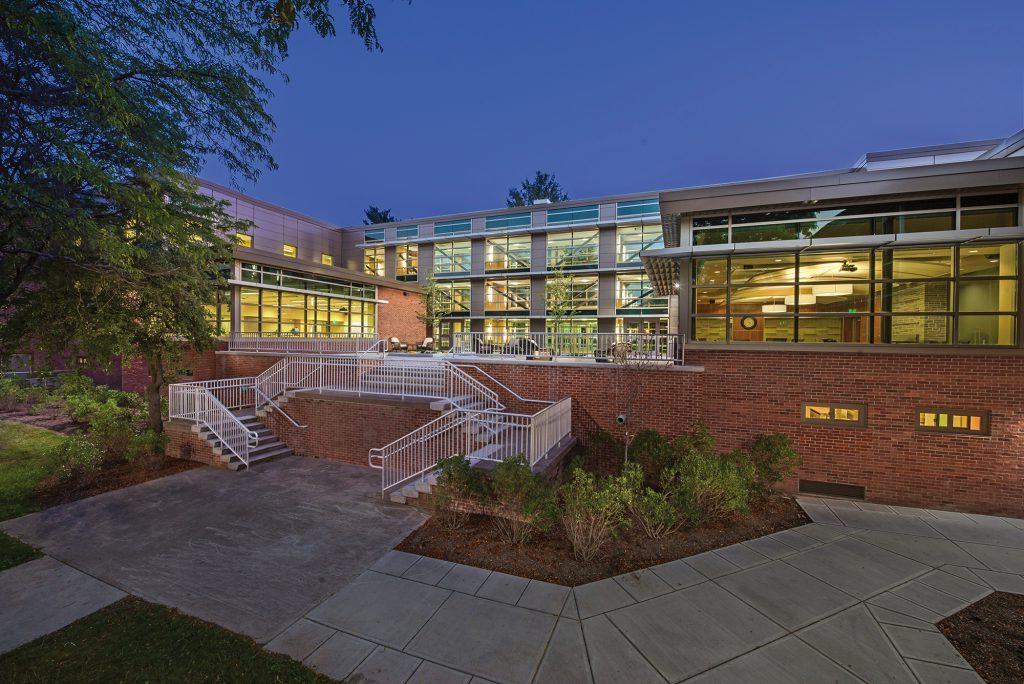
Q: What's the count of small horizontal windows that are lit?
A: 2